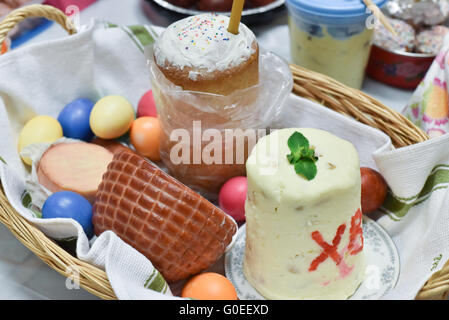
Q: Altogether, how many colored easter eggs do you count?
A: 9